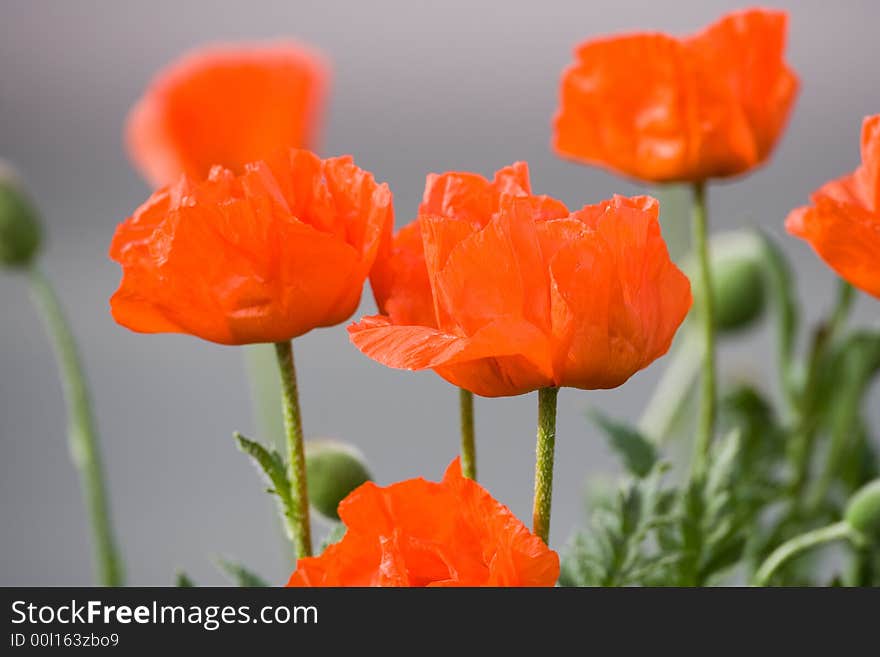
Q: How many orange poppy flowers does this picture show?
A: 7